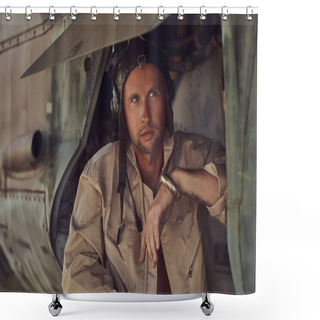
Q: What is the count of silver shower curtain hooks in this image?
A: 12